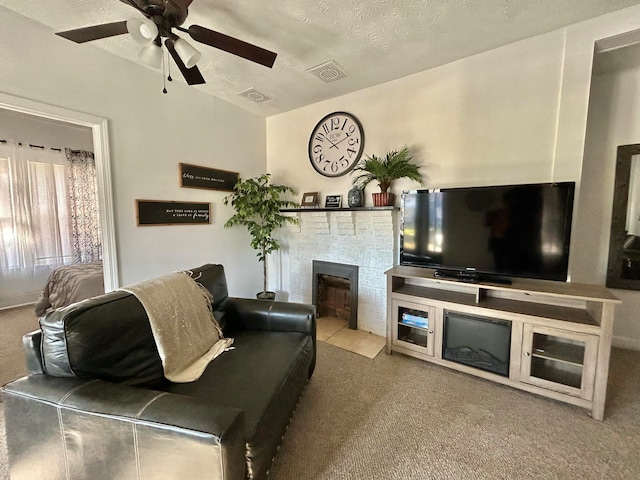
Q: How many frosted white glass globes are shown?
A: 3